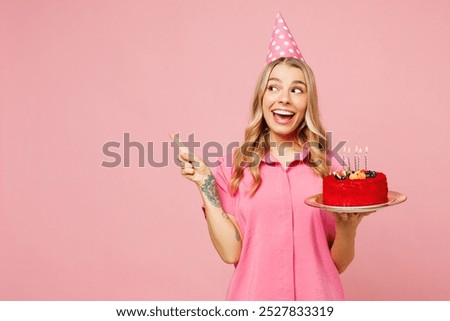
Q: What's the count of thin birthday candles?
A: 5